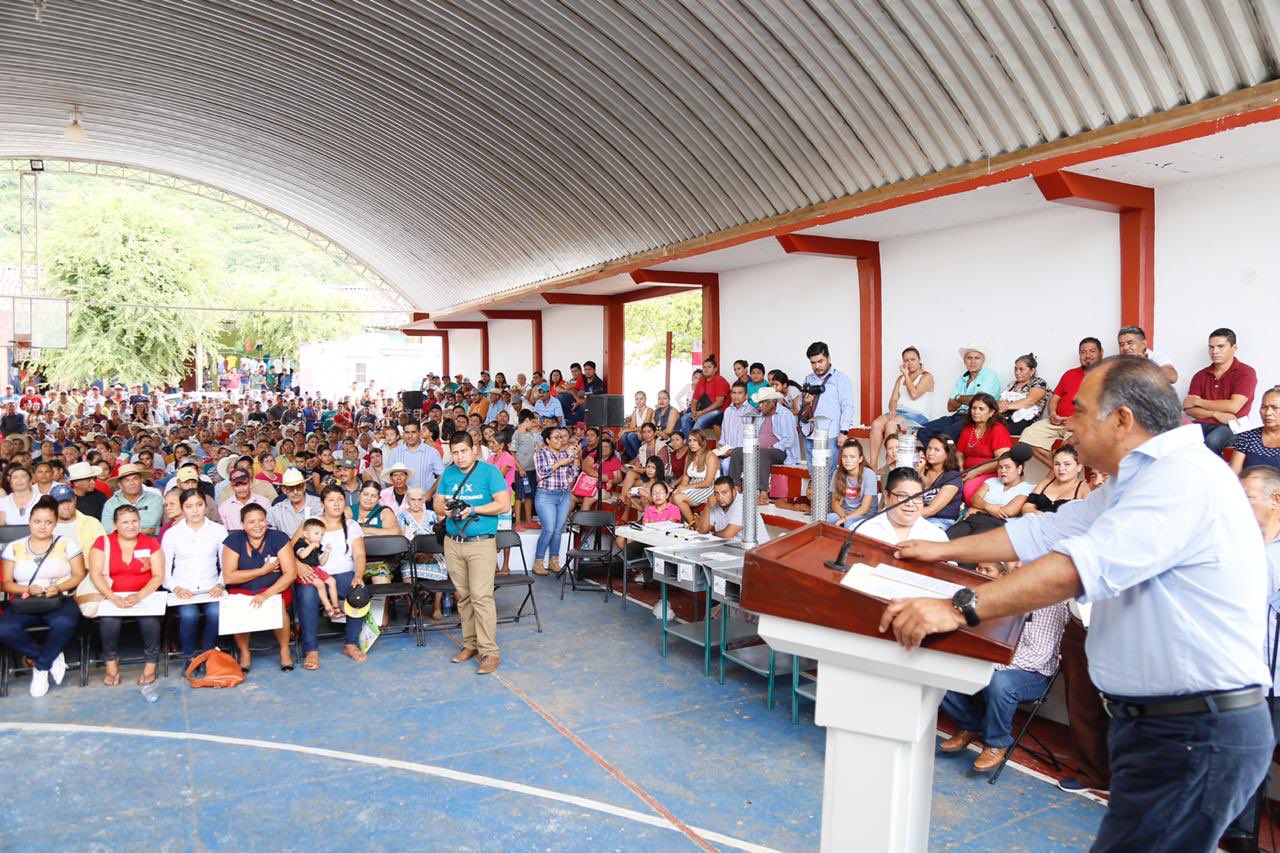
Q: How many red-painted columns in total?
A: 7